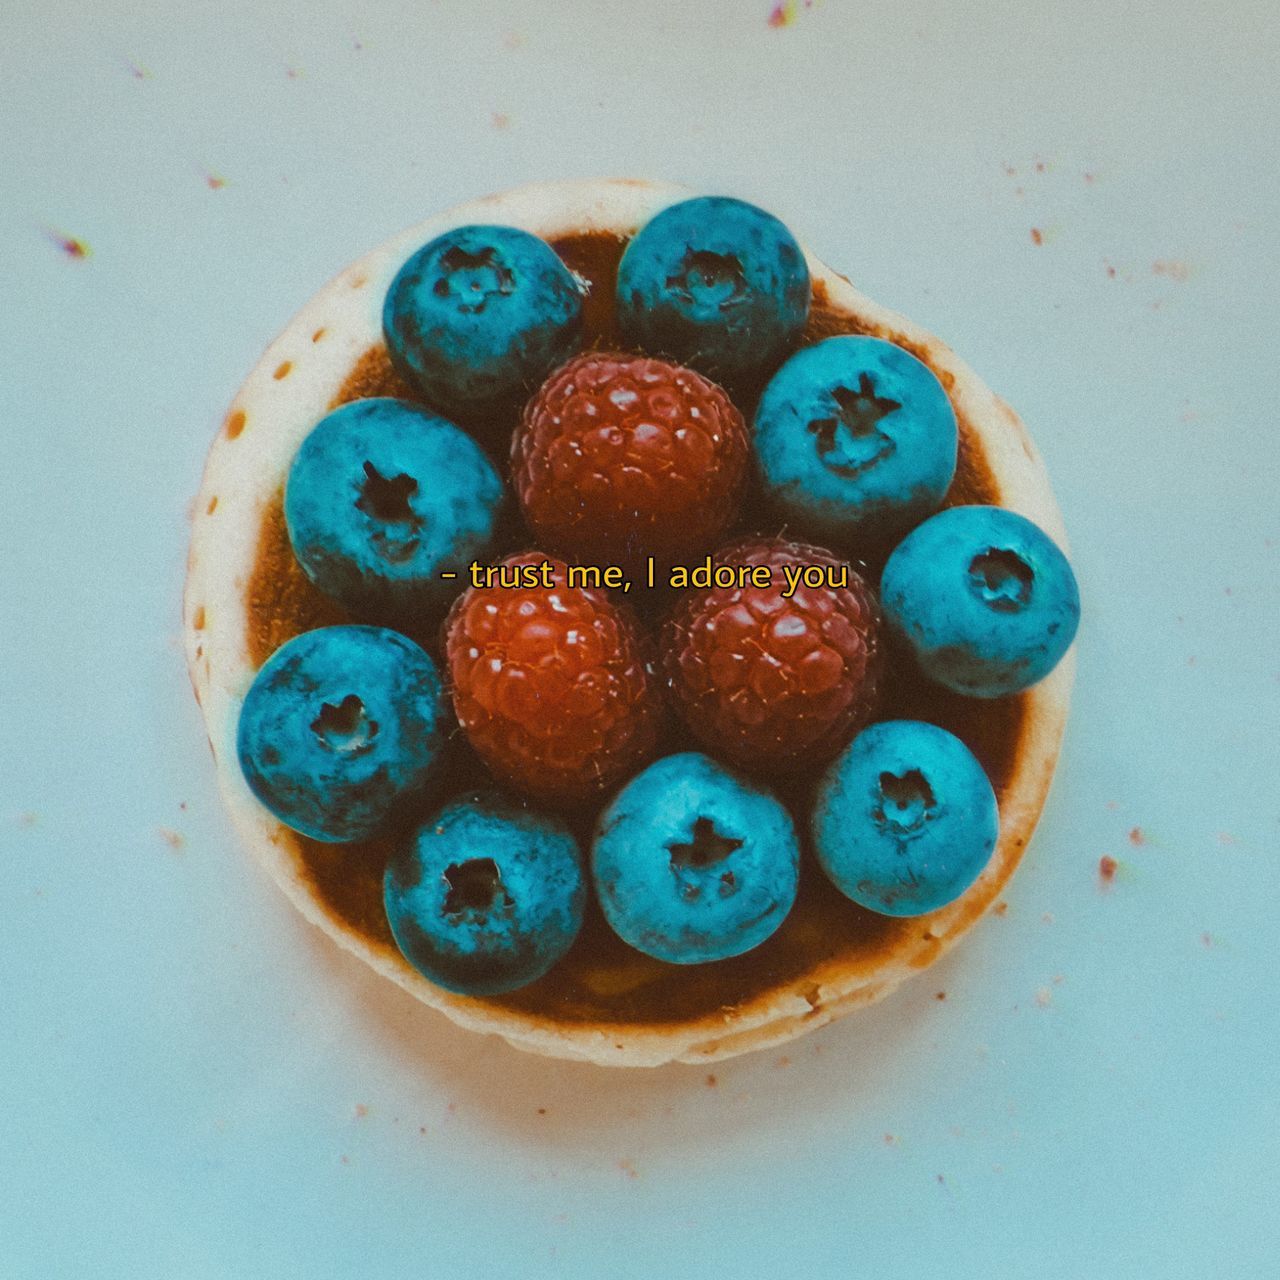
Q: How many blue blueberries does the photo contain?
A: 9